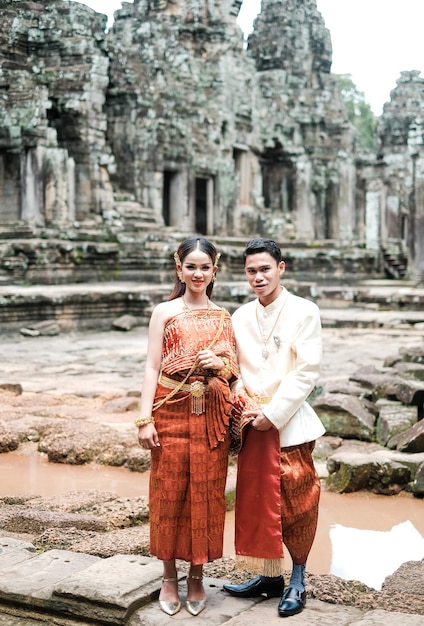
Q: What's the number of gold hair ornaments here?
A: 2